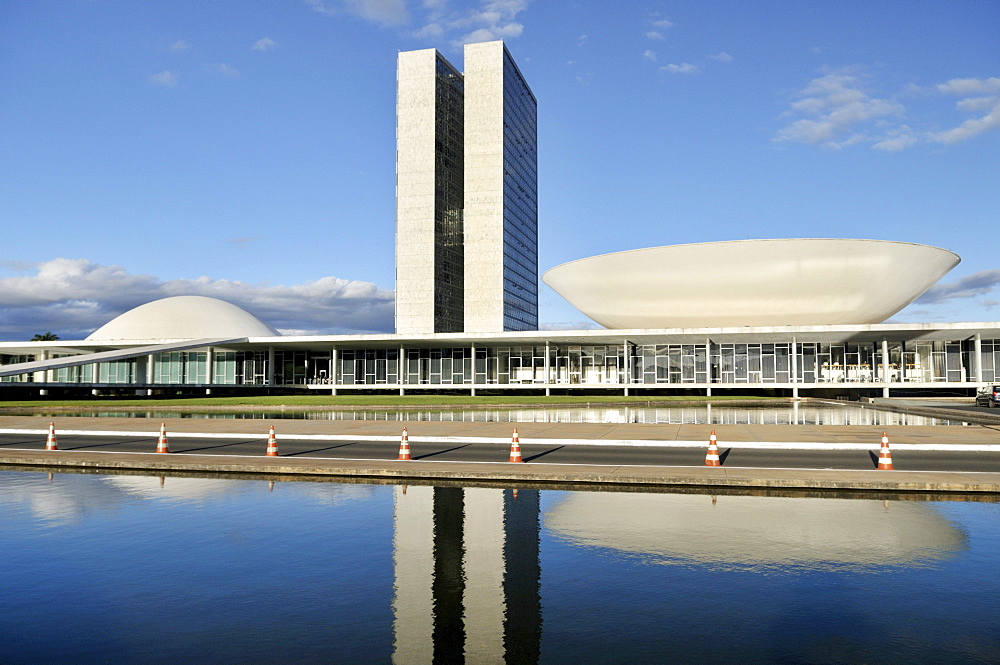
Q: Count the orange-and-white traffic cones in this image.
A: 7